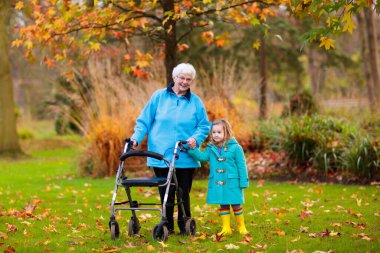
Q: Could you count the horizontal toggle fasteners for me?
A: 3